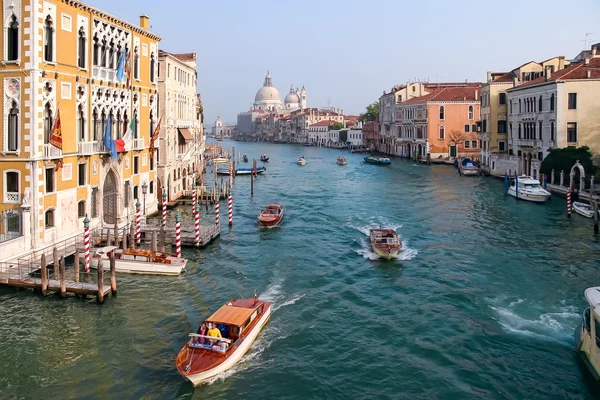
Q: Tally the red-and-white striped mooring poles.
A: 9